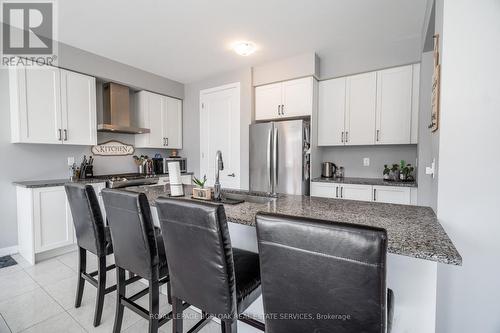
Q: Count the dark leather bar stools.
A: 4